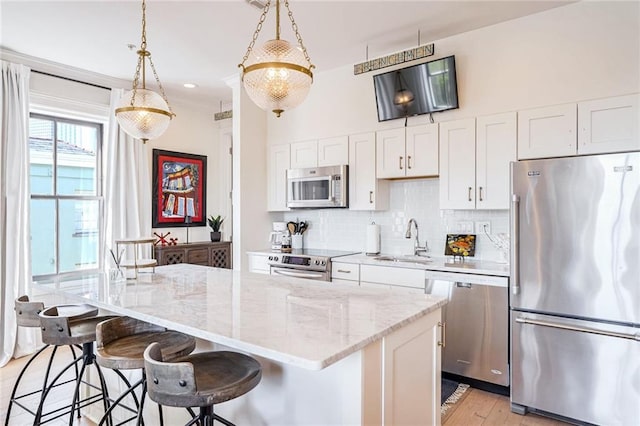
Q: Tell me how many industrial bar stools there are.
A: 4